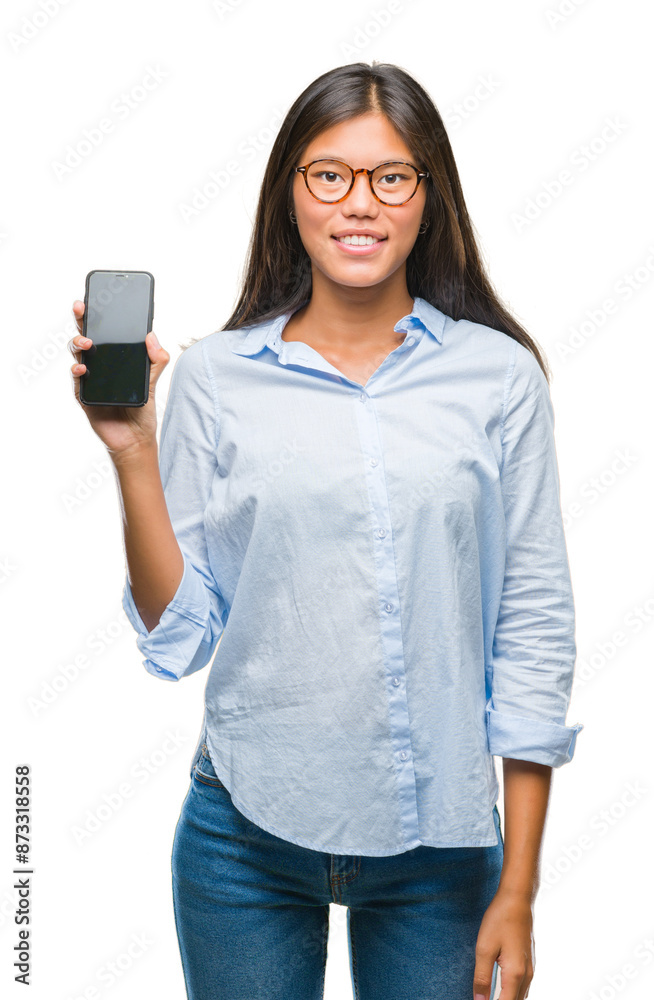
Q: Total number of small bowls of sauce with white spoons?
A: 0